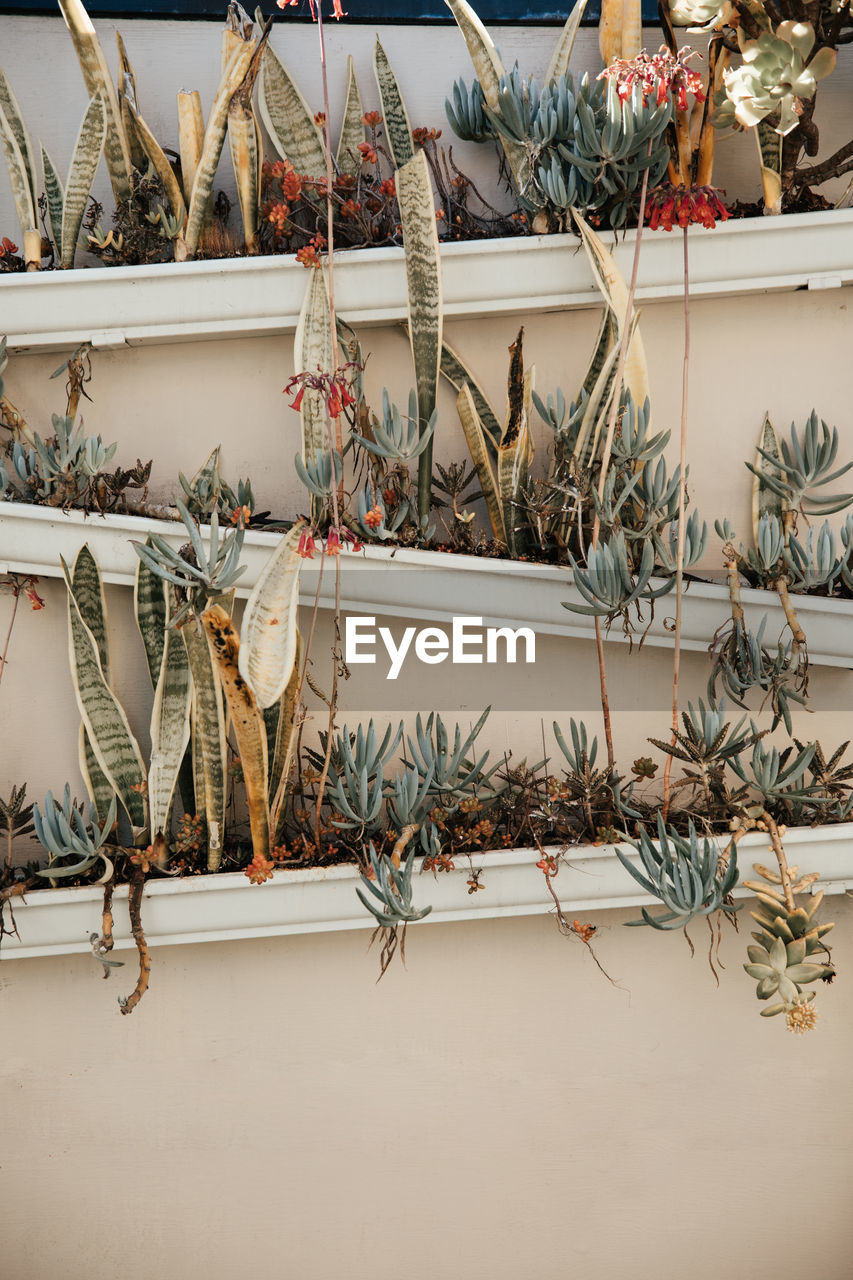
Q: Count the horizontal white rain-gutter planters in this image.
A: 3